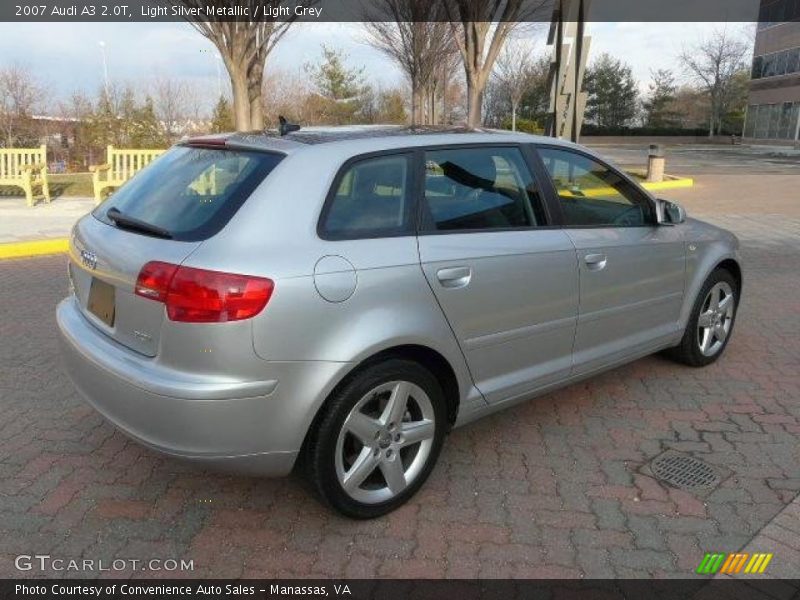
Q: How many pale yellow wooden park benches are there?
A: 2